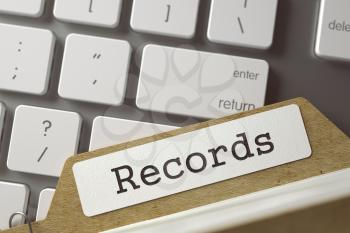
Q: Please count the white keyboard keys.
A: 13